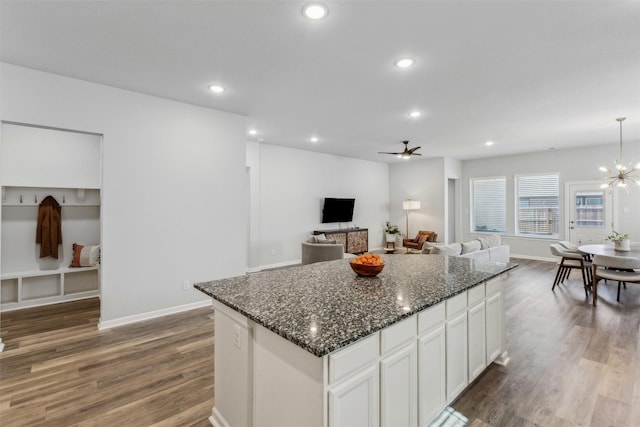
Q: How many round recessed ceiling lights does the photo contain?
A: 7